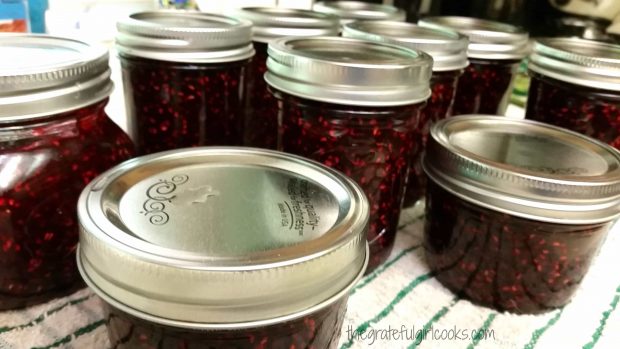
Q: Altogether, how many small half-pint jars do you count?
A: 2